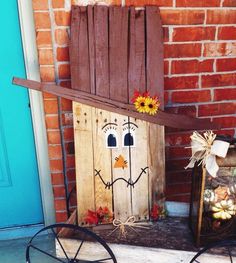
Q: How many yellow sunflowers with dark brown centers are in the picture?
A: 2